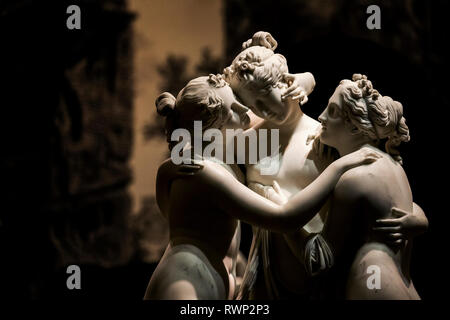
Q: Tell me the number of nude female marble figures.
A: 3